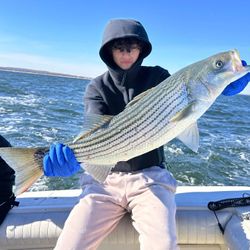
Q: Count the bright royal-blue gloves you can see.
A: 2